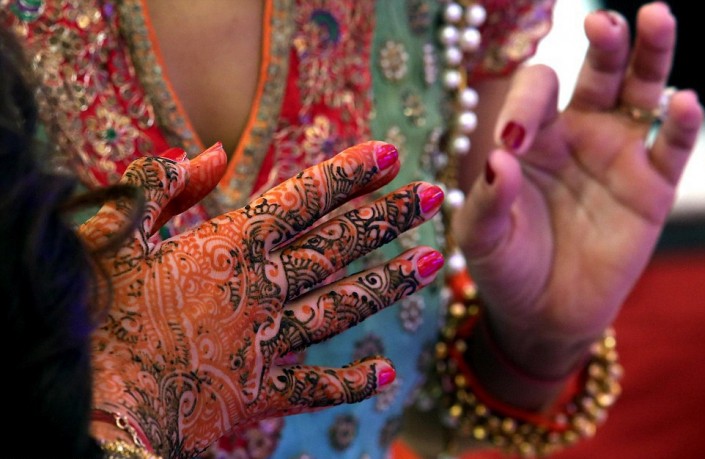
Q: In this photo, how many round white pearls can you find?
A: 11